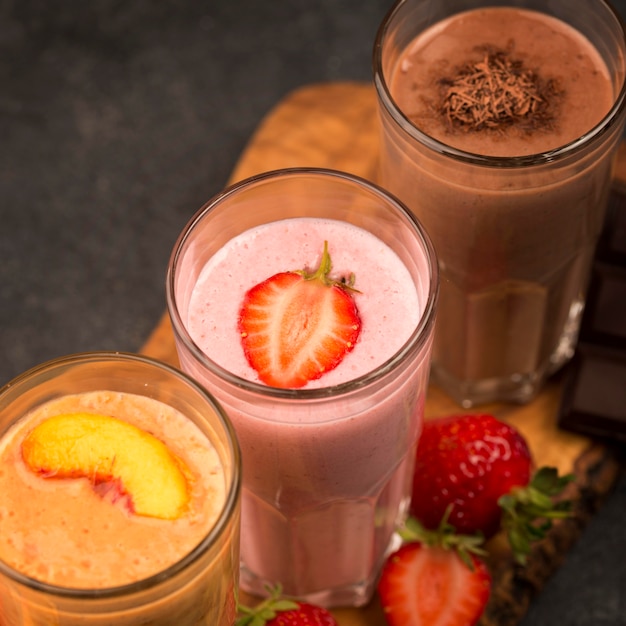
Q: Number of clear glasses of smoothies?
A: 3